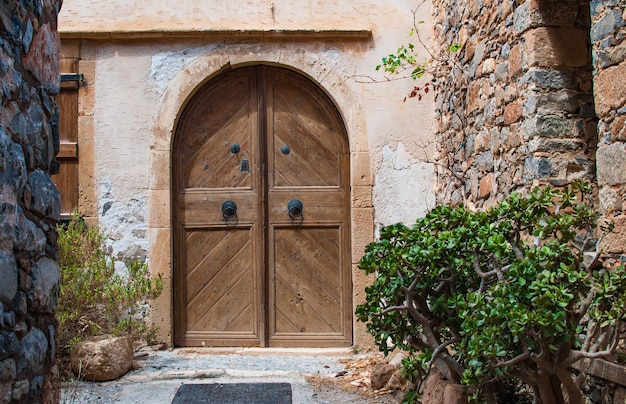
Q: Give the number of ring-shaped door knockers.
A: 2